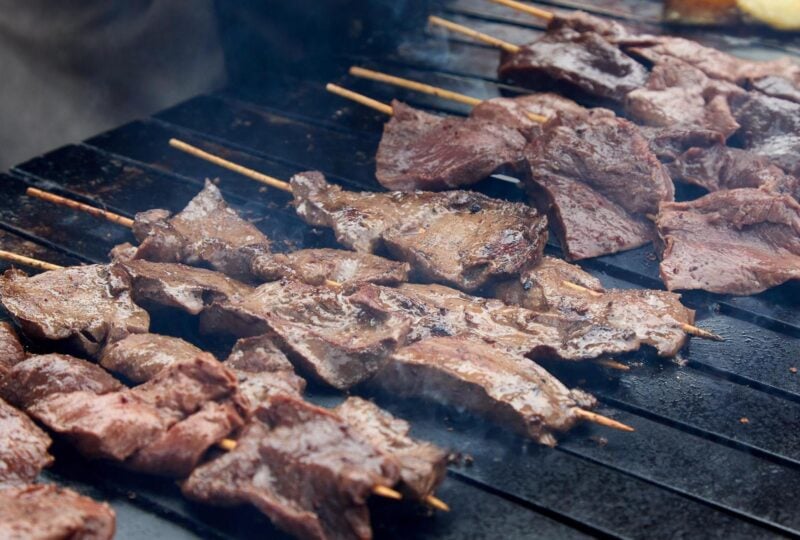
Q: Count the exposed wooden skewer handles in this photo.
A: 7